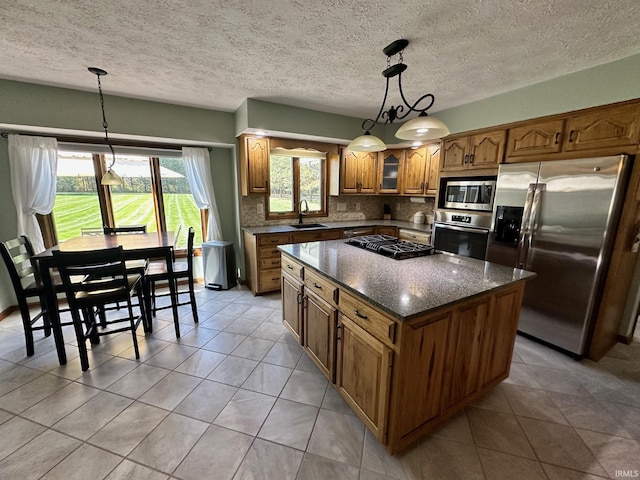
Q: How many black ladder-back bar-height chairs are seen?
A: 4